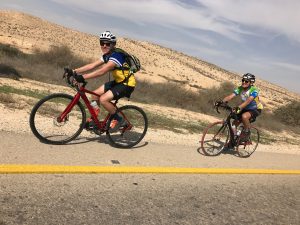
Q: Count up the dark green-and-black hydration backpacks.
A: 1